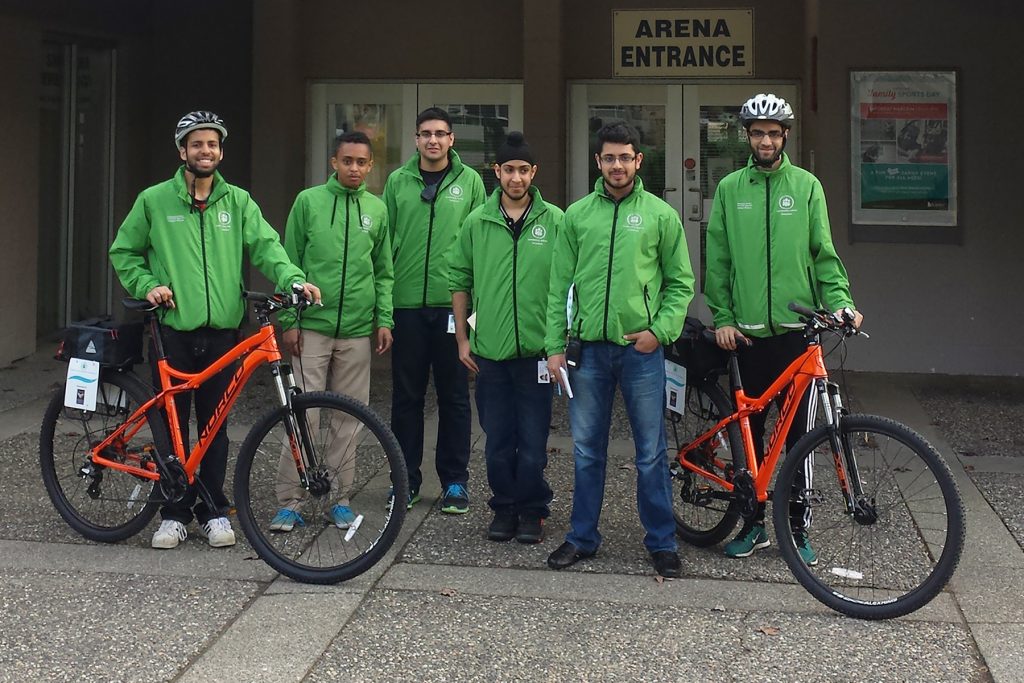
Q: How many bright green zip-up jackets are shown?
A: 6